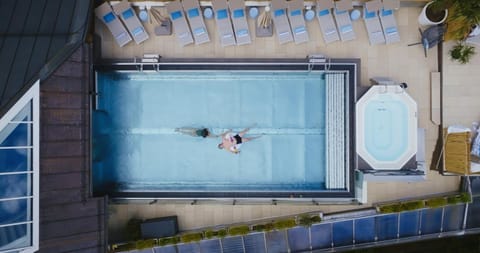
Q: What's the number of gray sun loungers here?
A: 12